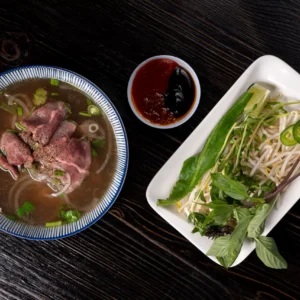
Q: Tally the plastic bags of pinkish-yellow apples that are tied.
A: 0